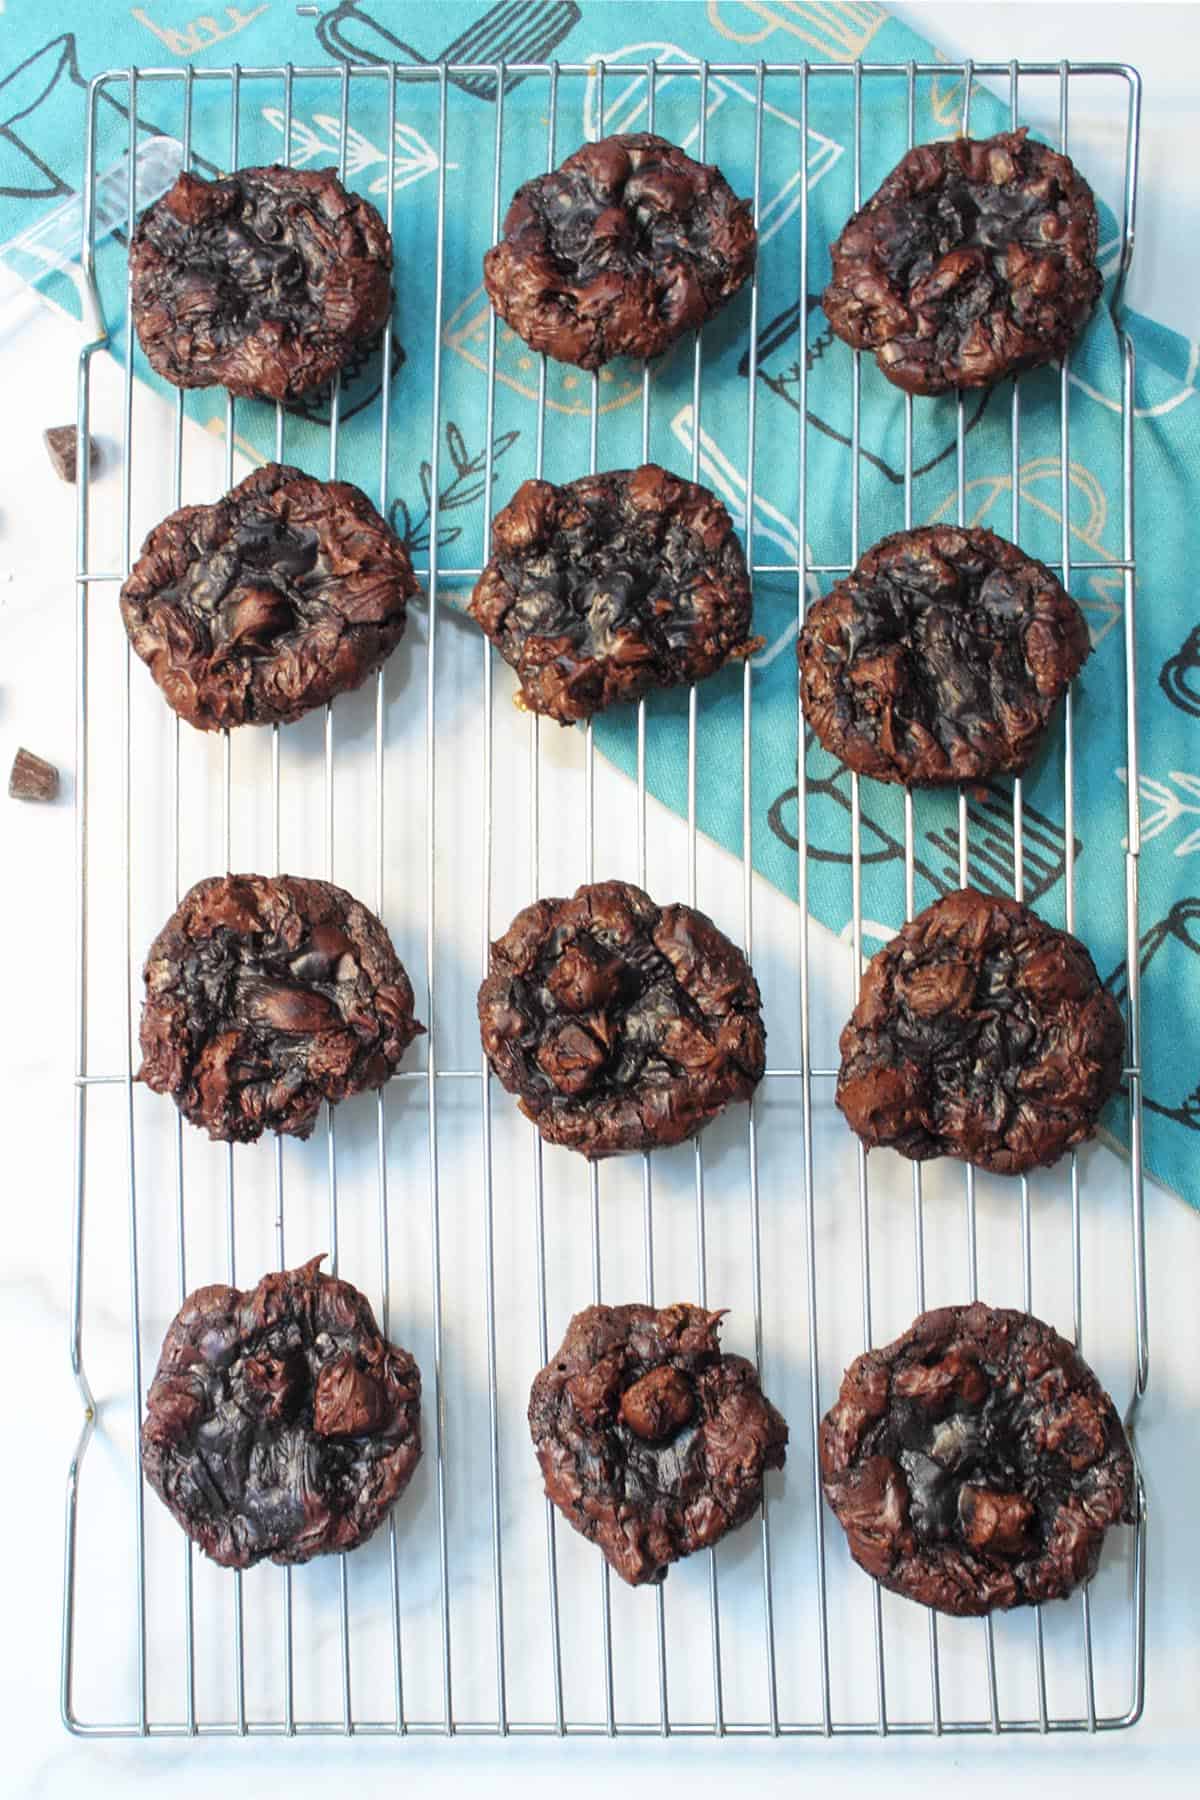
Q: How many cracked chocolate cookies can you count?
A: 12